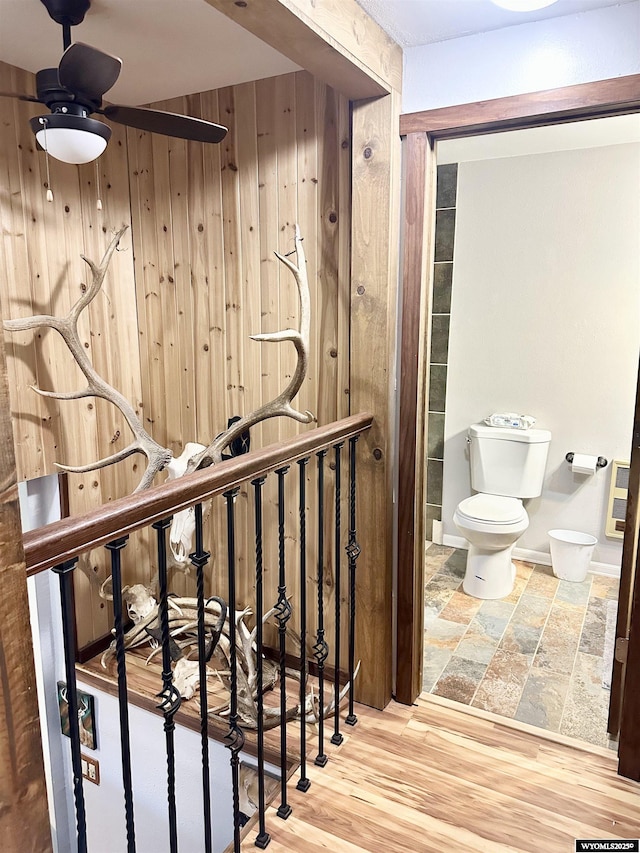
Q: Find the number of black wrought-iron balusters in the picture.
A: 11